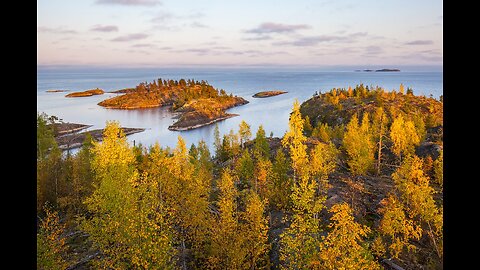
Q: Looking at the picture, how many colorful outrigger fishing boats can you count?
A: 0